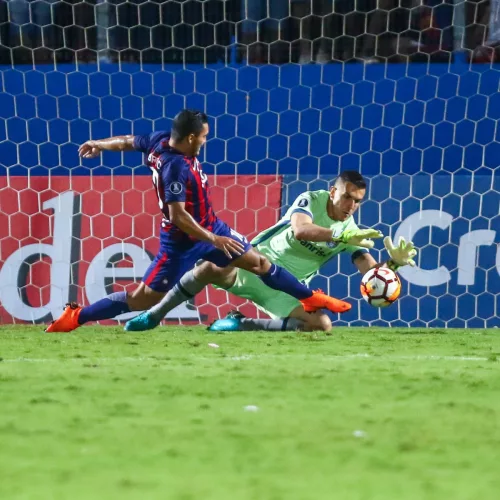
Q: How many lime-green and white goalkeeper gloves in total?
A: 2